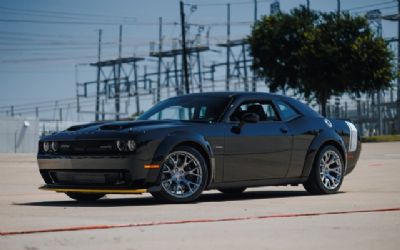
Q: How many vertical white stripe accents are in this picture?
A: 1